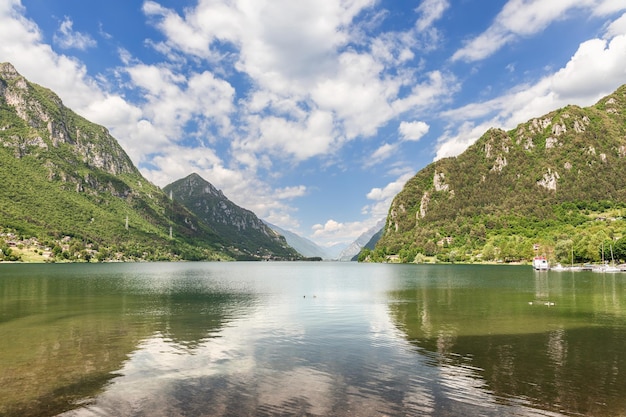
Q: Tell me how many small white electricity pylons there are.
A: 3